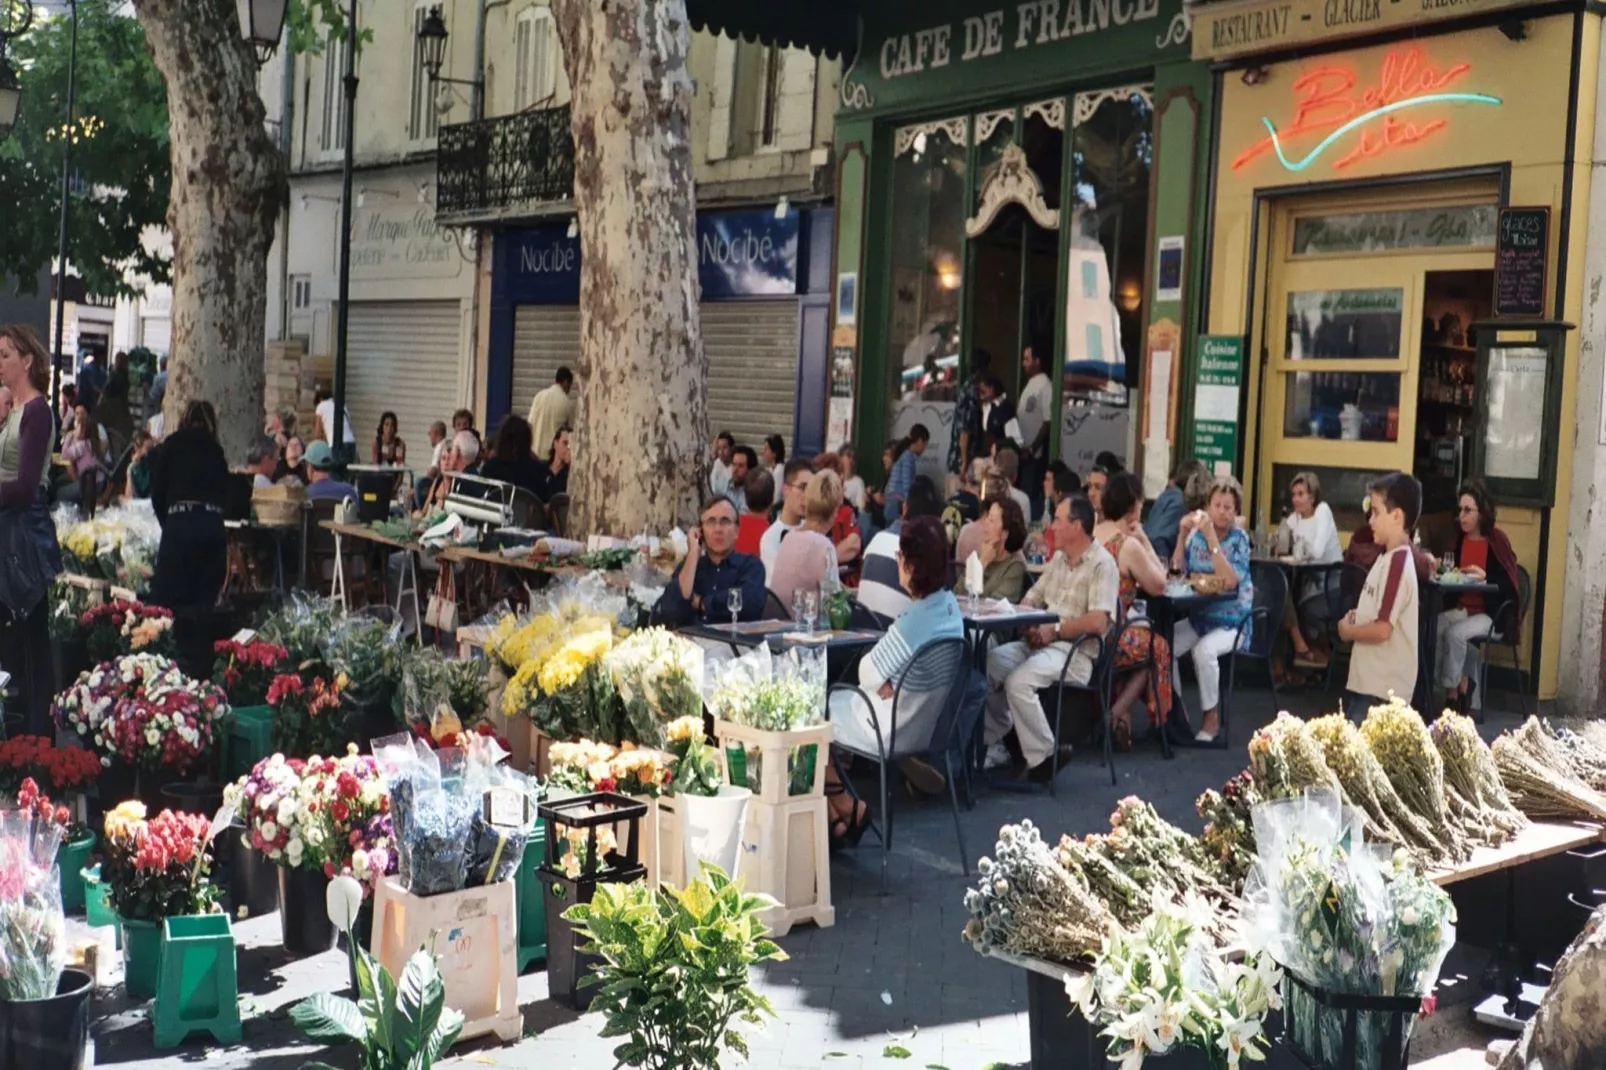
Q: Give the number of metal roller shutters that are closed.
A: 3